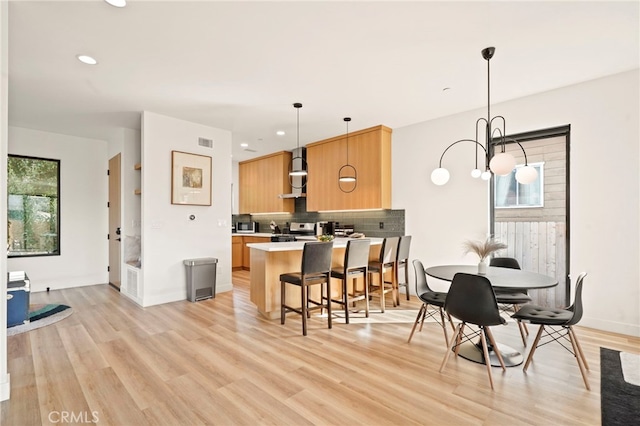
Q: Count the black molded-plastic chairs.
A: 4